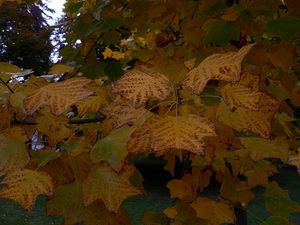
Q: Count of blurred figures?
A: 0